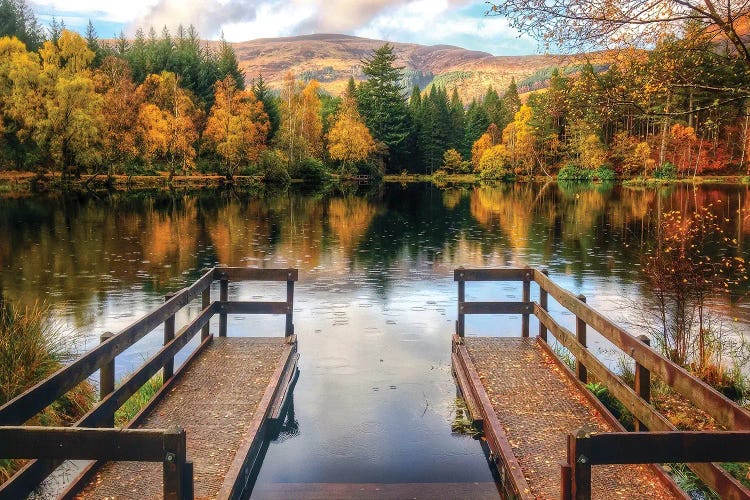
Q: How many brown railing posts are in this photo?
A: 12